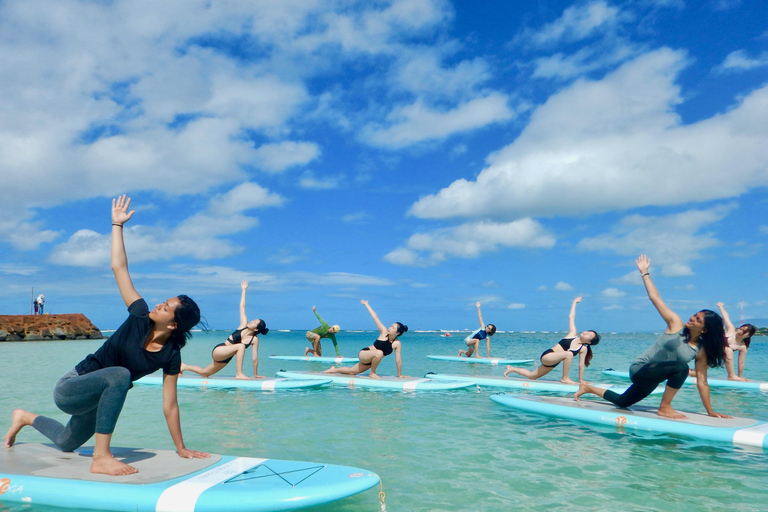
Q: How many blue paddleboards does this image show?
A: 8